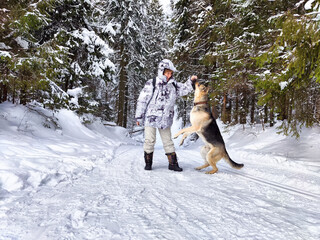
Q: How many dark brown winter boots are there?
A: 2